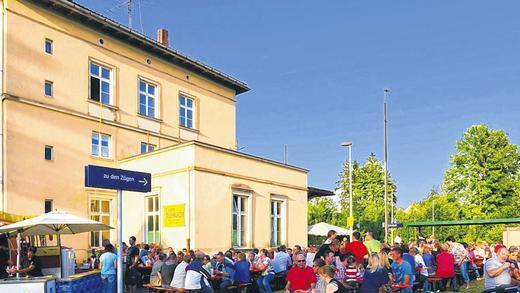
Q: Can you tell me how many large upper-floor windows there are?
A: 3